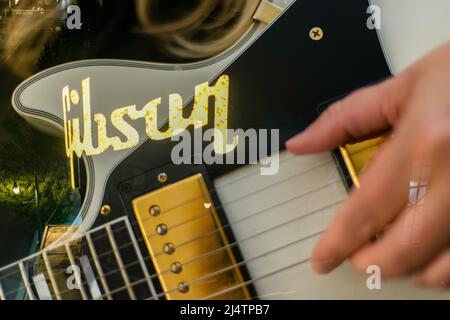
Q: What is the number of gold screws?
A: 3